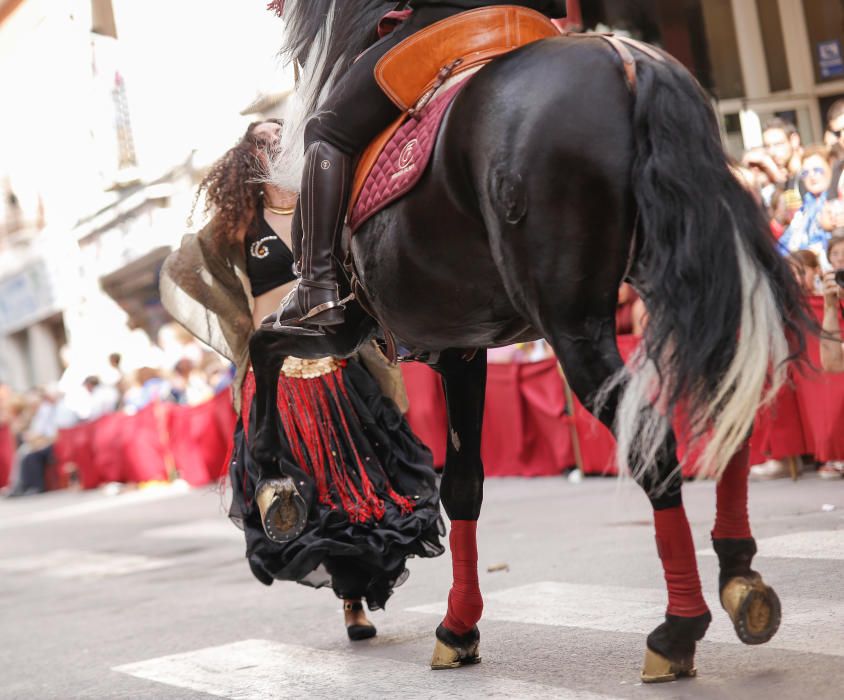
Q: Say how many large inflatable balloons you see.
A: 0